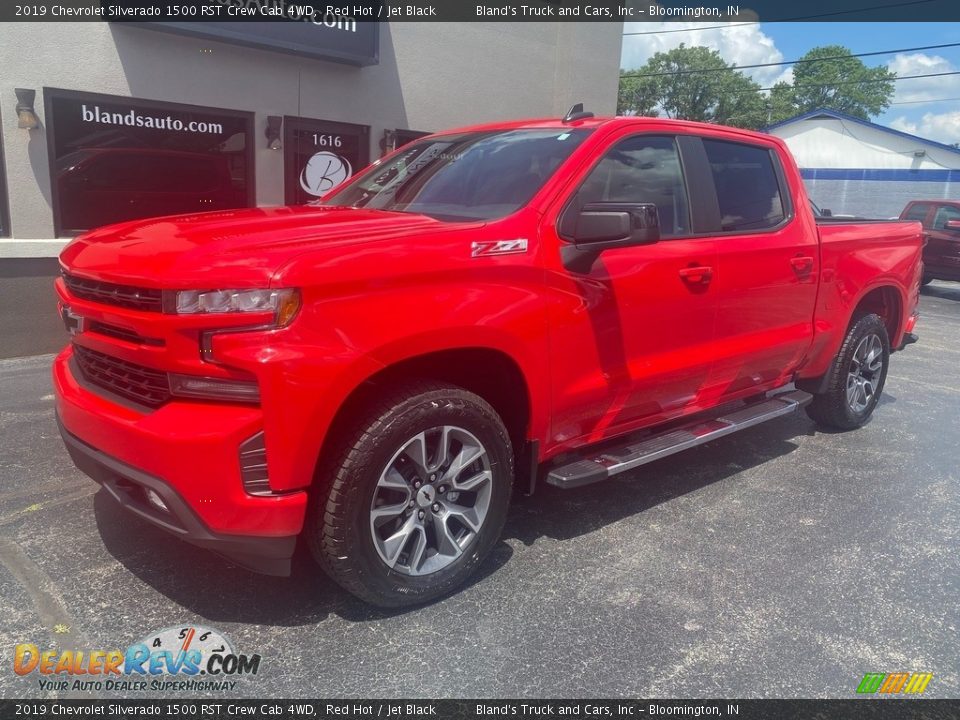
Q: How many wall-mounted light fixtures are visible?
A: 3